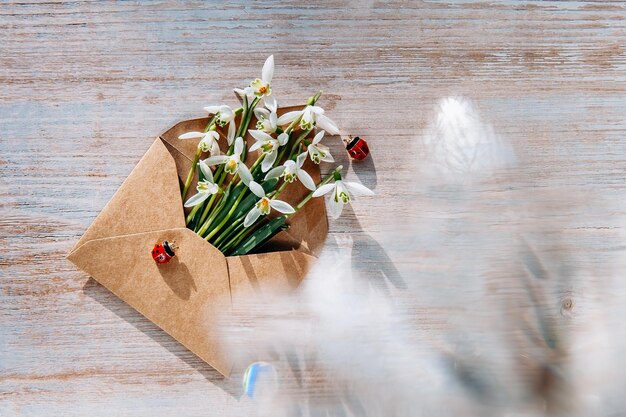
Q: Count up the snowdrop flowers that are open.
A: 12